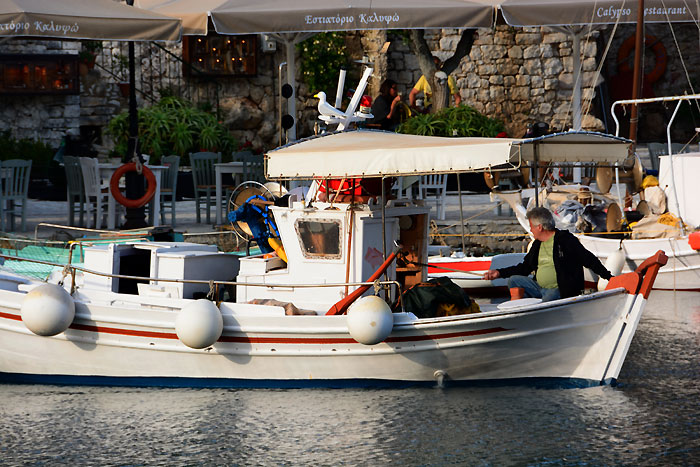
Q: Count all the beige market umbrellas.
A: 3